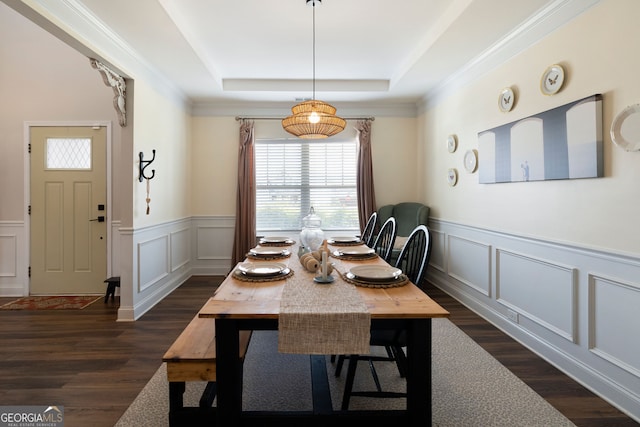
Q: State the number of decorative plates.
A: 6